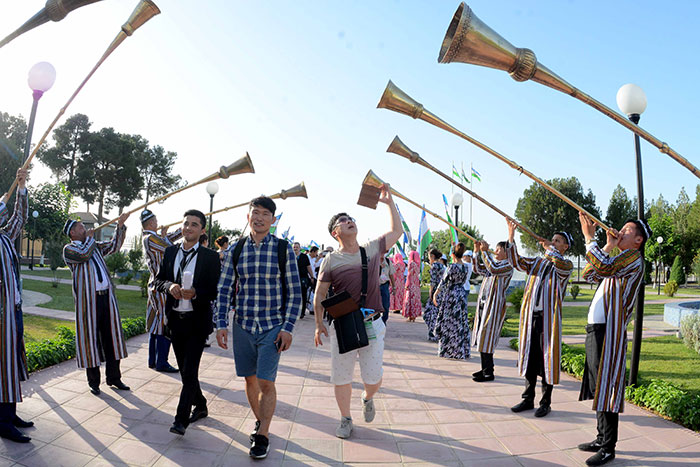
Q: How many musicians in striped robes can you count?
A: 6